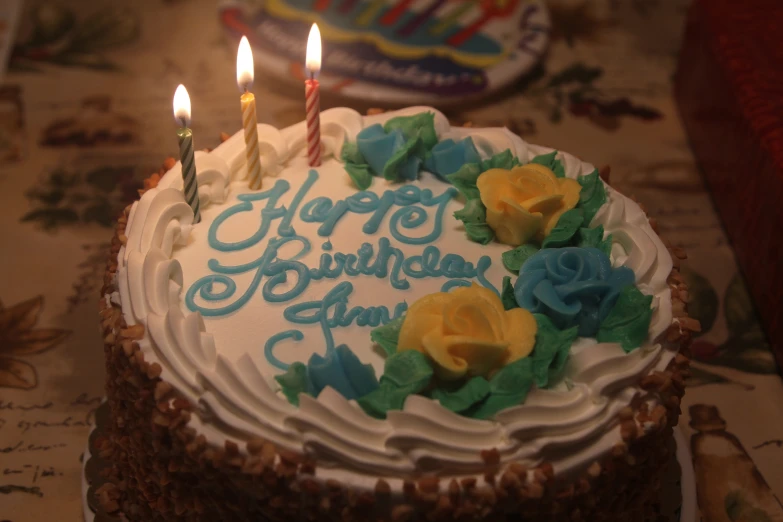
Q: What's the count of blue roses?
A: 4